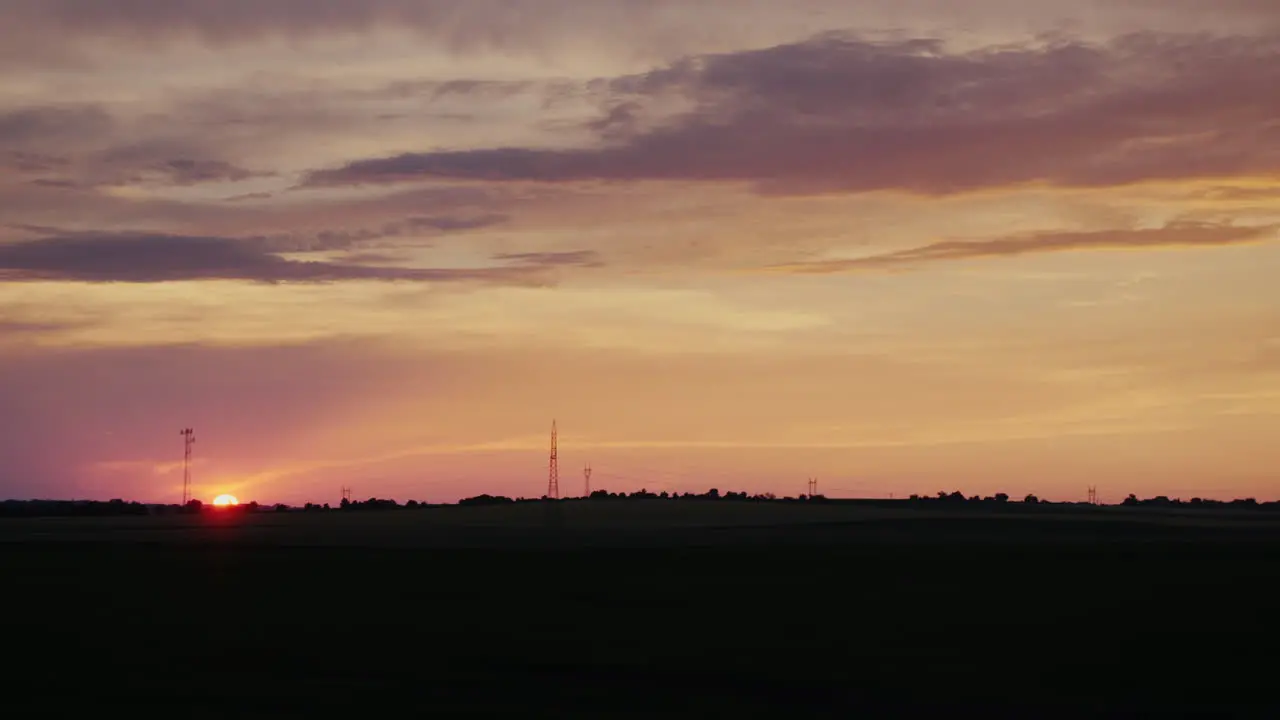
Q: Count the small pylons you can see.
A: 4